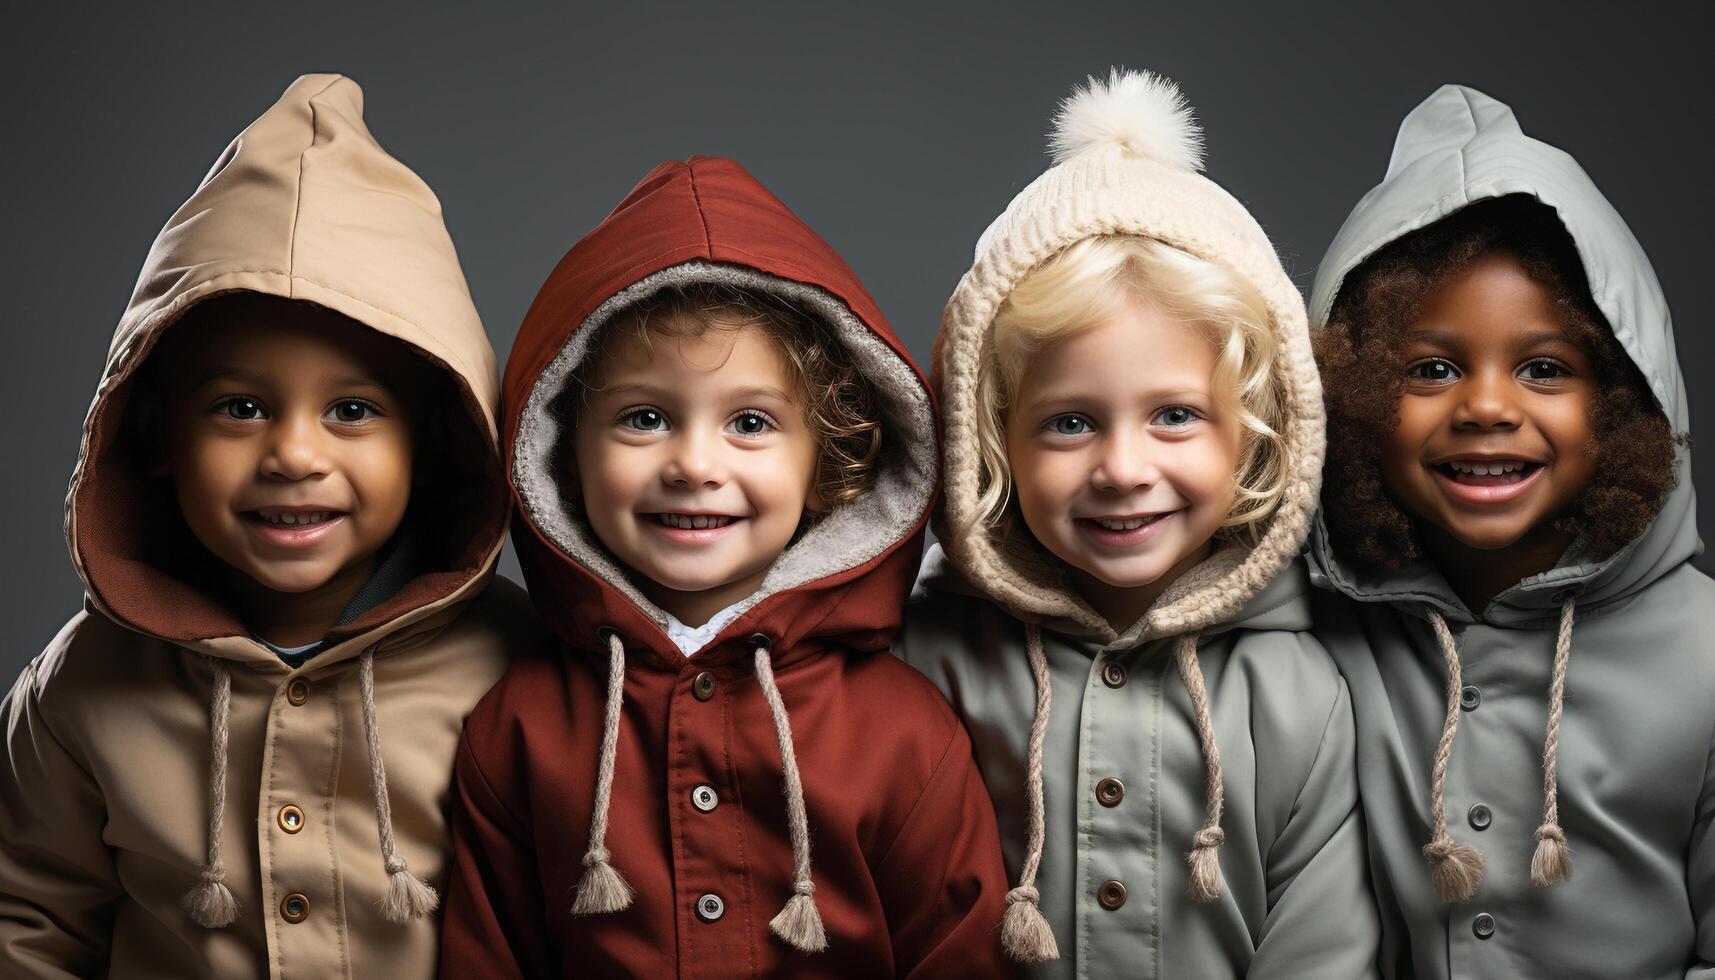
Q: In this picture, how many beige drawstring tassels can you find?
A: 8